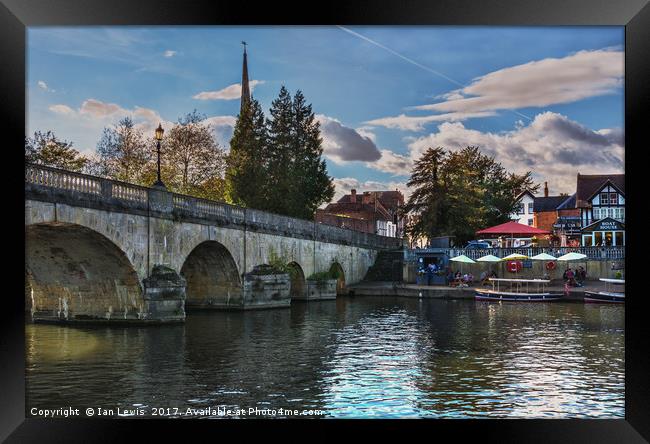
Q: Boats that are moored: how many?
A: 2